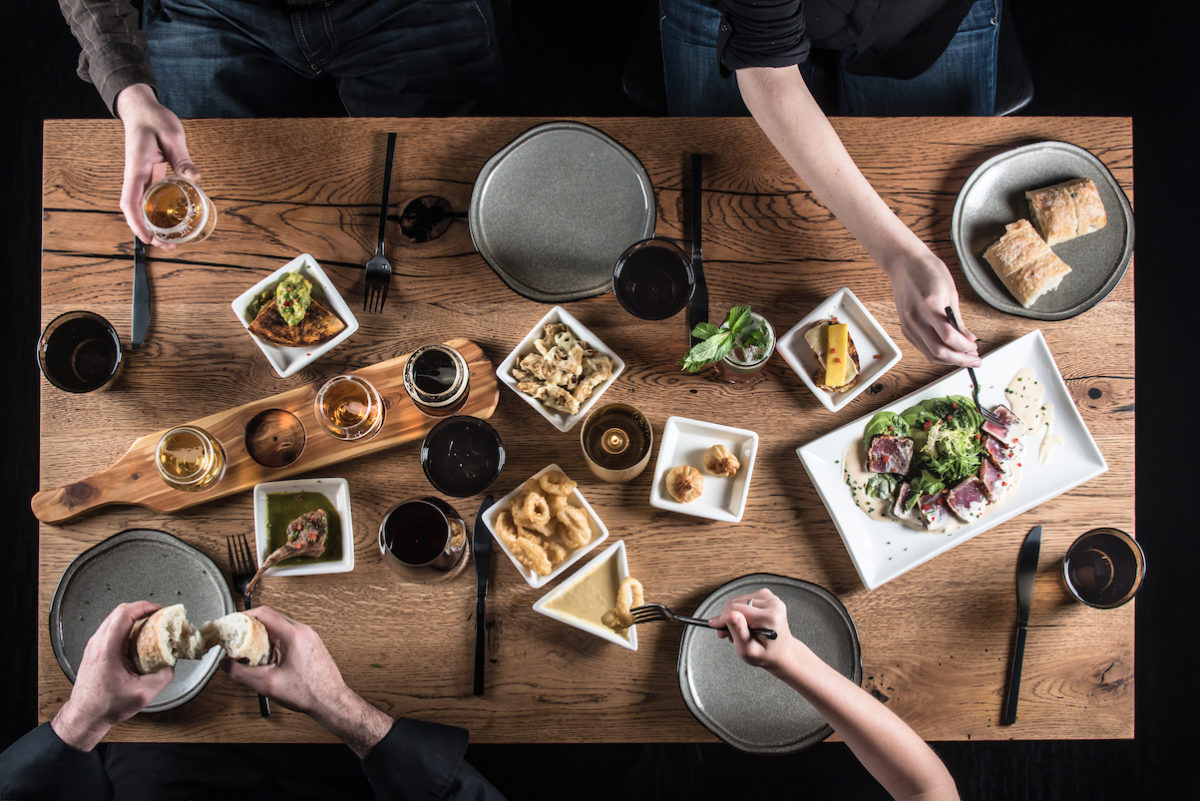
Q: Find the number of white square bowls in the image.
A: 6